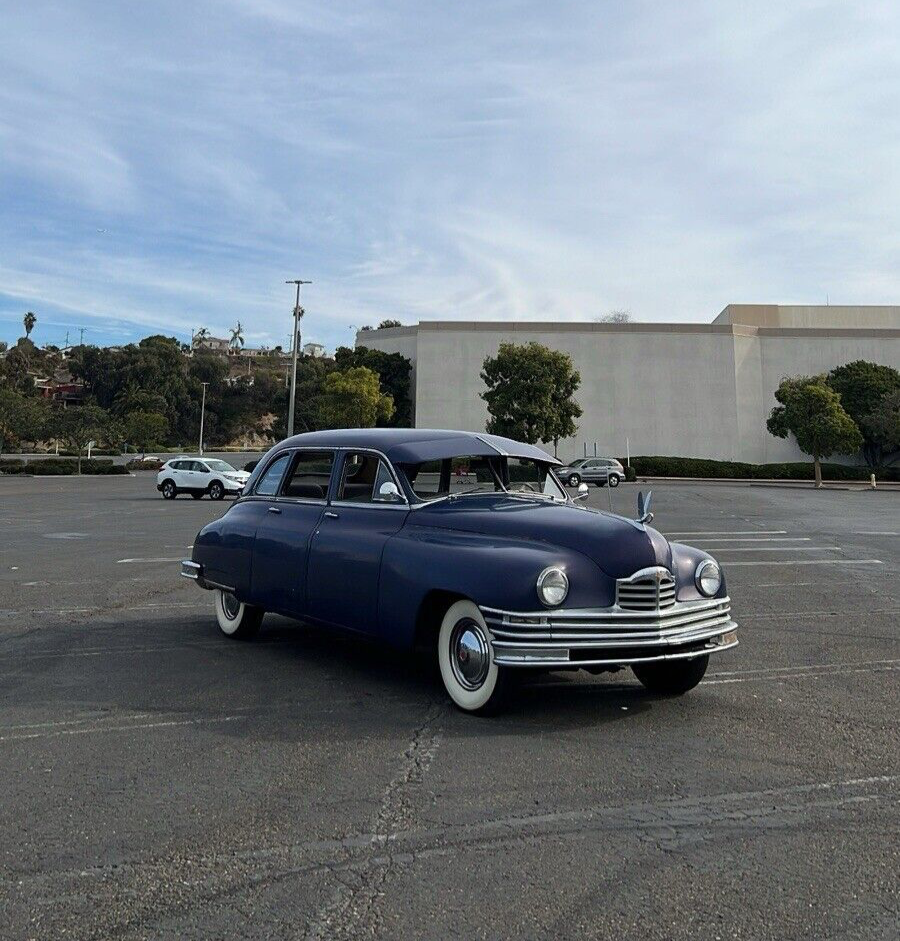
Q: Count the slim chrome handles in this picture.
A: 2